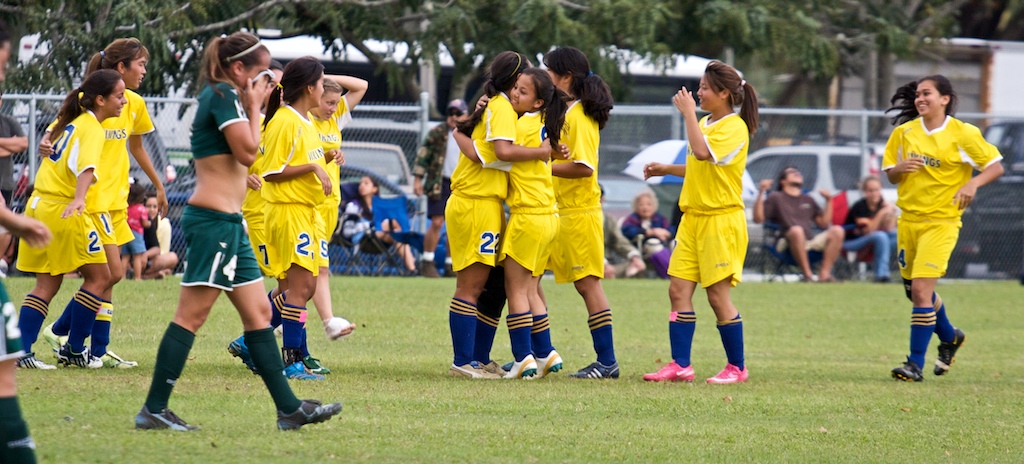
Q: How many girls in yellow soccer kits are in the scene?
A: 10